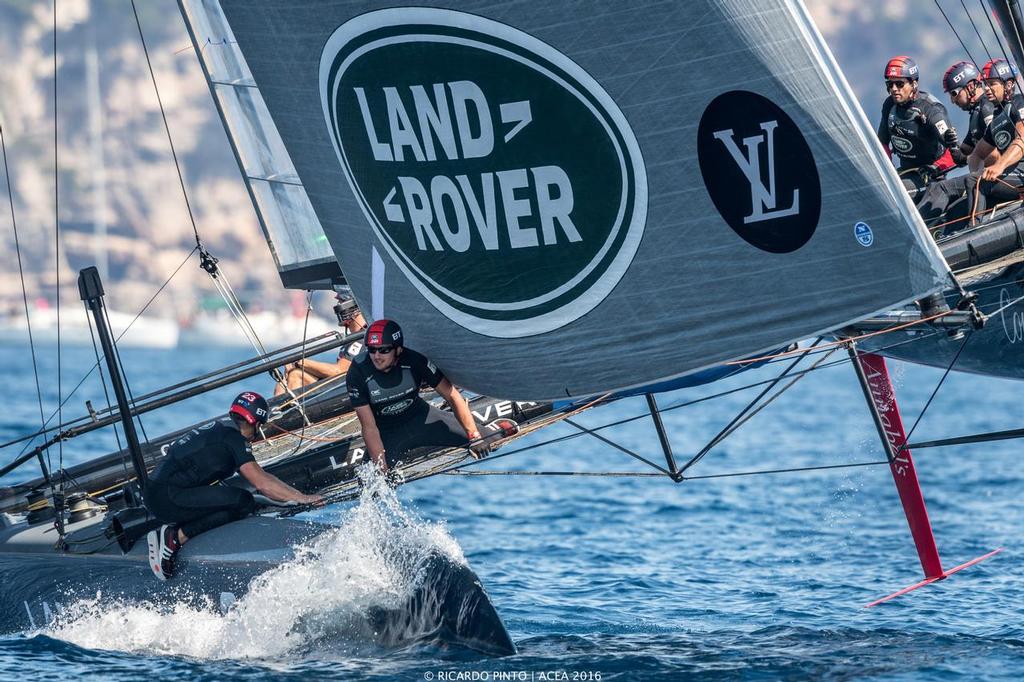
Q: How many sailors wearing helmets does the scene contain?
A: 5